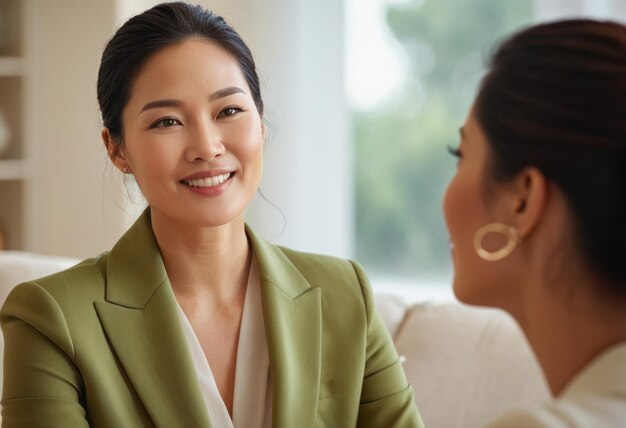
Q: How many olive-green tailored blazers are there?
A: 1